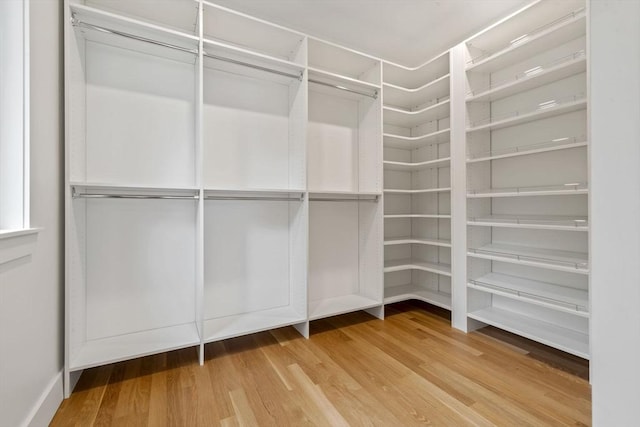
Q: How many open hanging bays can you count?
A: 6